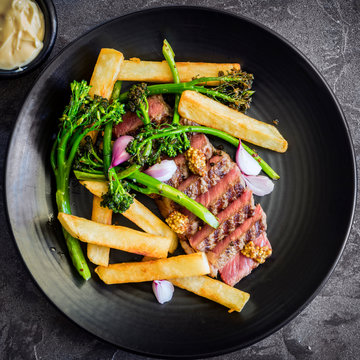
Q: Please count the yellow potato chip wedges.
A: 8